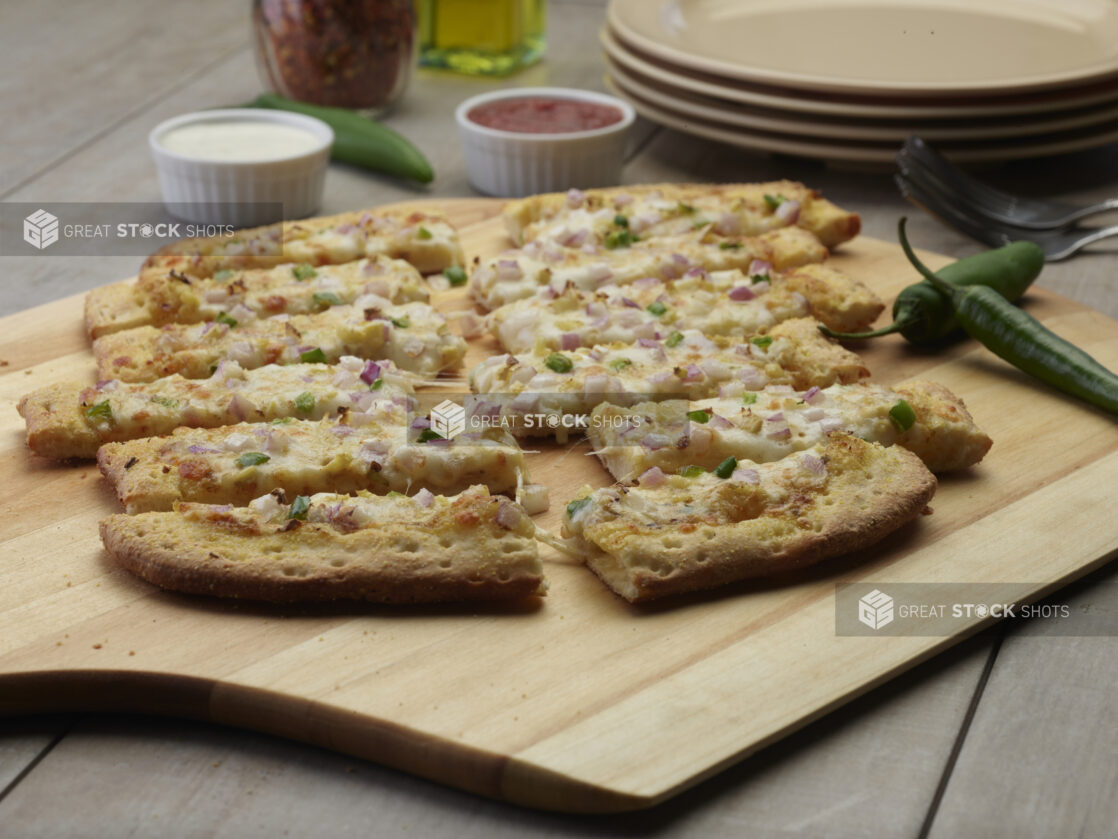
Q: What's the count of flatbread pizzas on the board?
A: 12